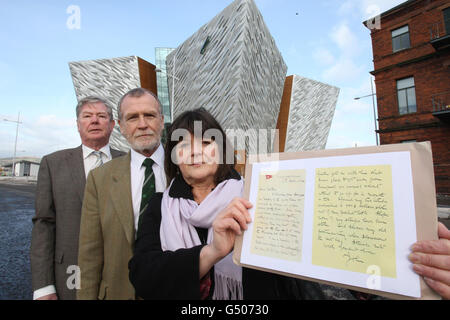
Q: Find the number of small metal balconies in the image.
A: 2